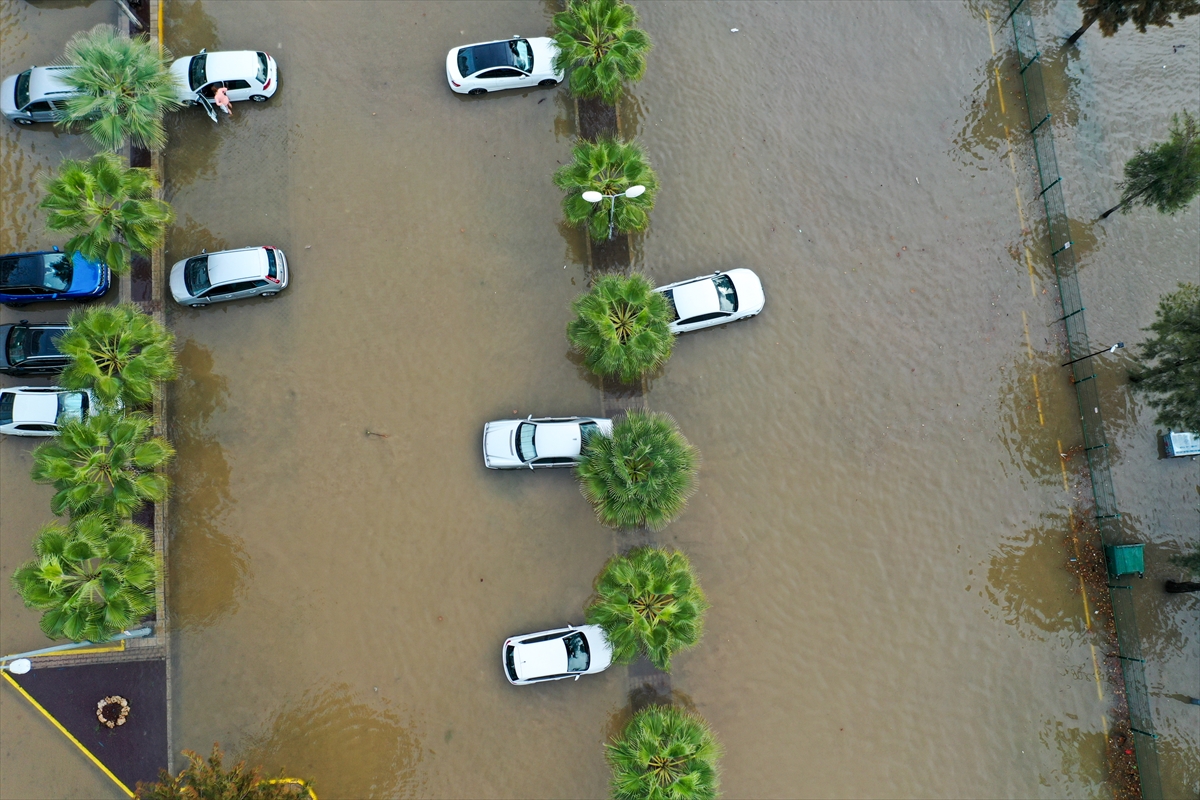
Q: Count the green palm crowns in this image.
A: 11